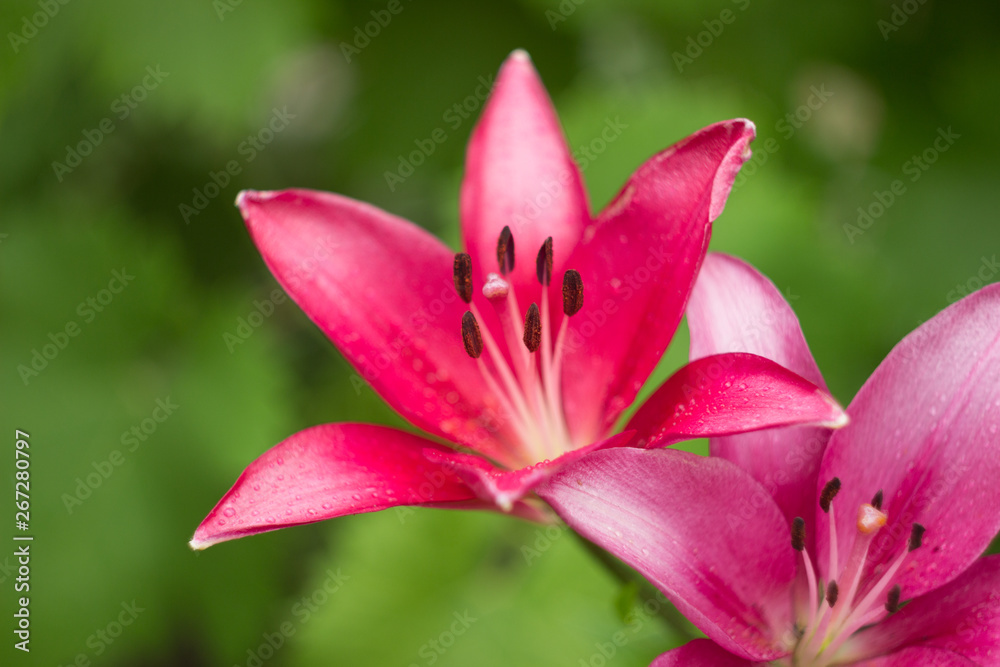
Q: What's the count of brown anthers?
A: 12